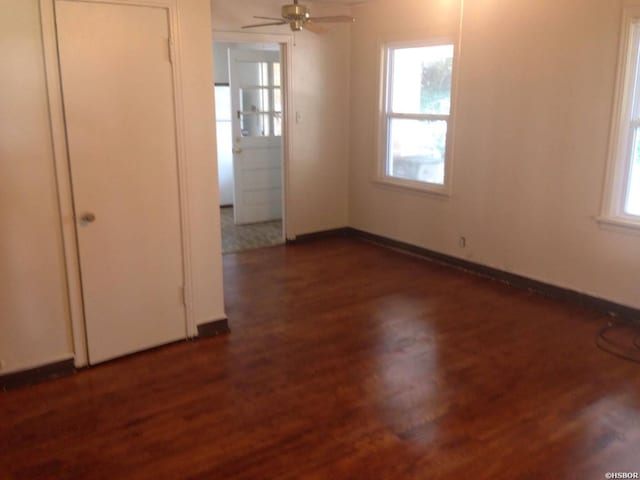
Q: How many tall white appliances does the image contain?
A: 1